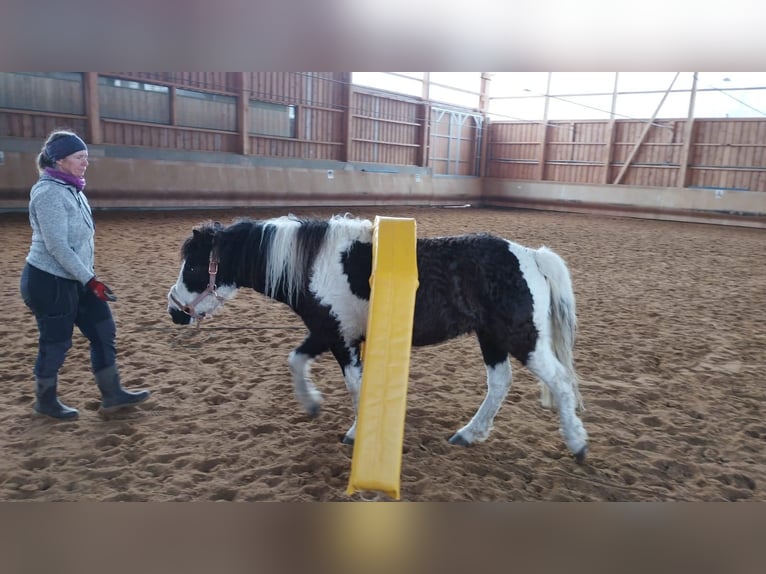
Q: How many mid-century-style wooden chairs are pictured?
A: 0